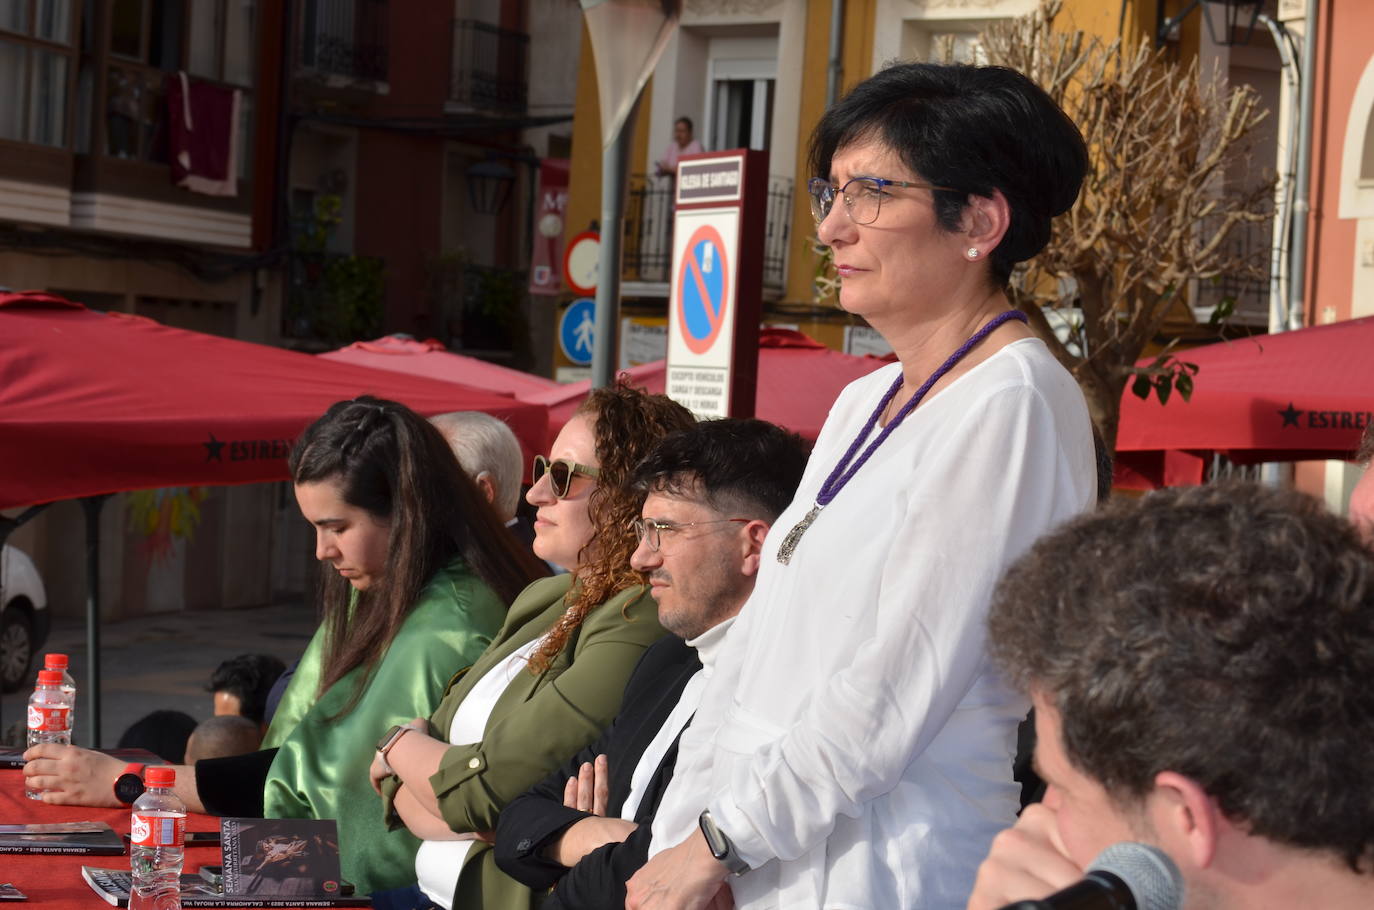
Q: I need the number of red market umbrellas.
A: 4